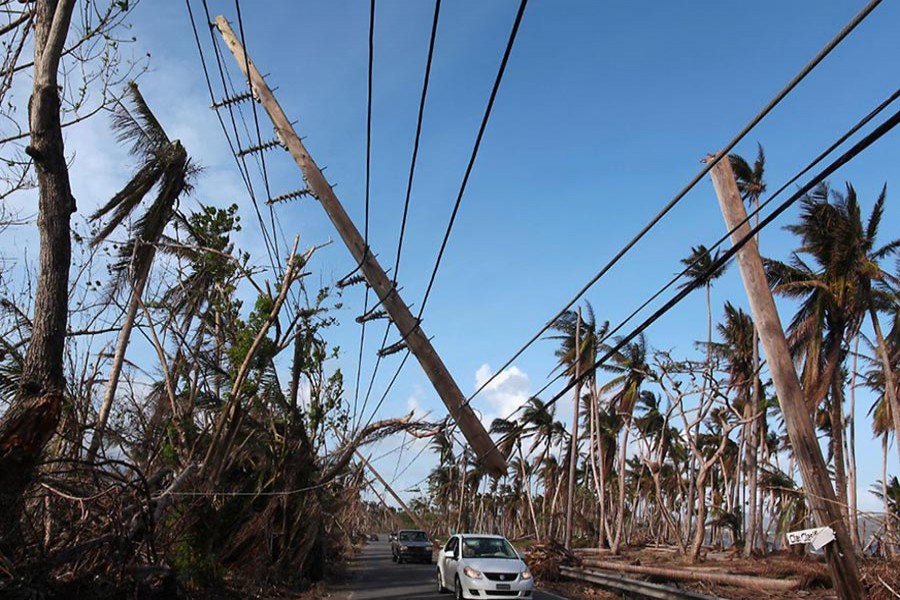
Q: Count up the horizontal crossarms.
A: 6